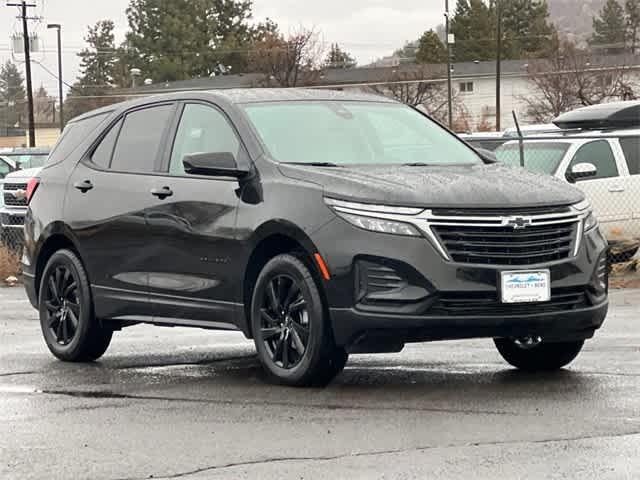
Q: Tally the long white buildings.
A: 1